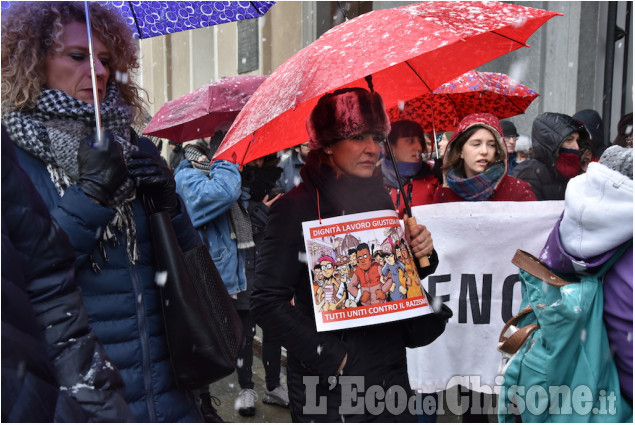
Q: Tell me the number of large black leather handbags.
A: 1